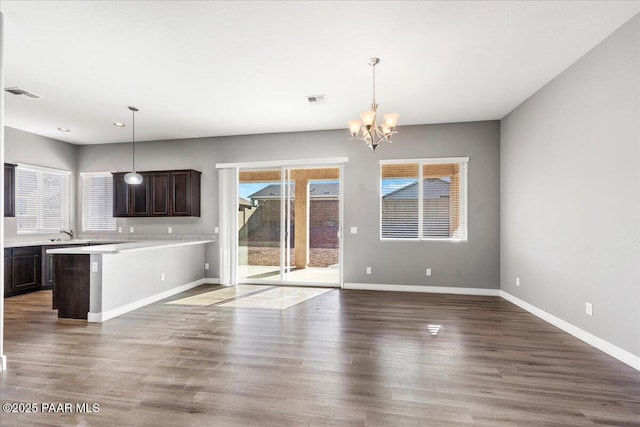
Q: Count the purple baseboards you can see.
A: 0